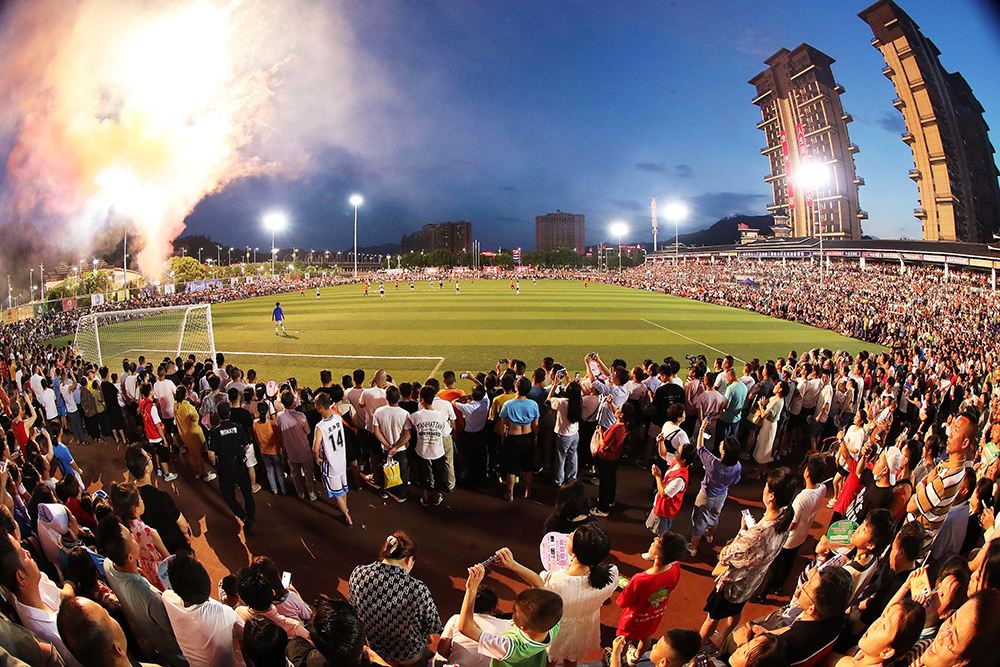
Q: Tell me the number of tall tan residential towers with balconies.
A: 2